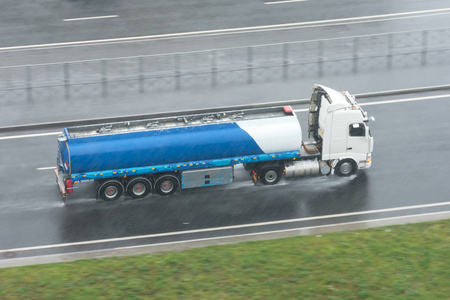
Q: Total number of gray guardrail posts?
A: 12